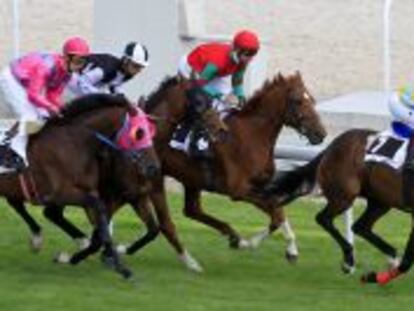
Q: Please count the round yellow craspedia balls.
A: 0